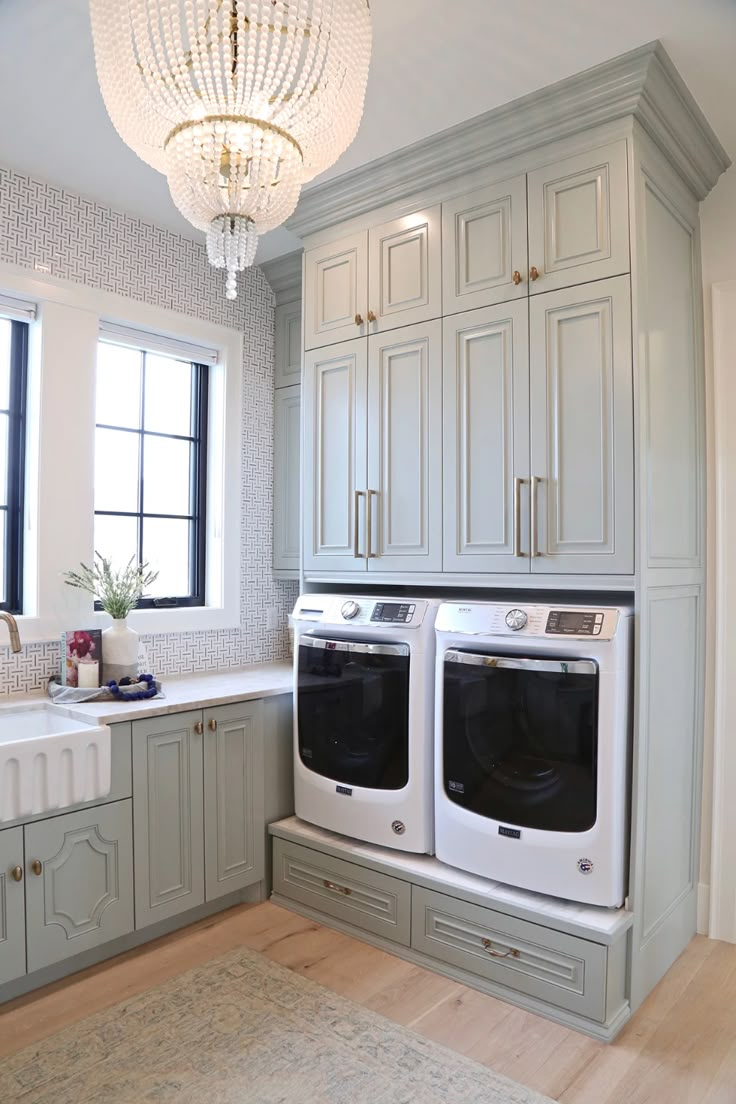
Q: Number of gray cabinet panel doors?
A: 14